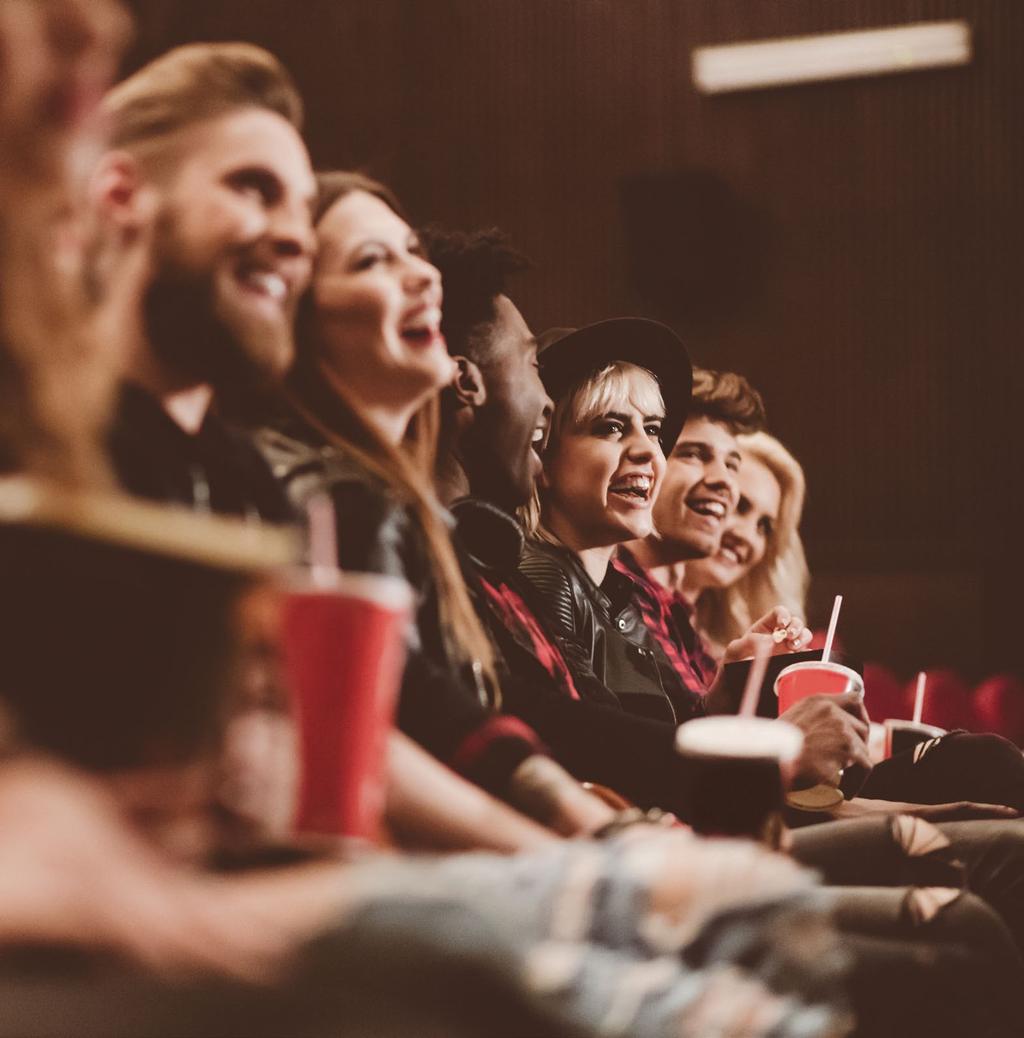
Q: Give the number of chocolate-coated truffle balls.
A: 0